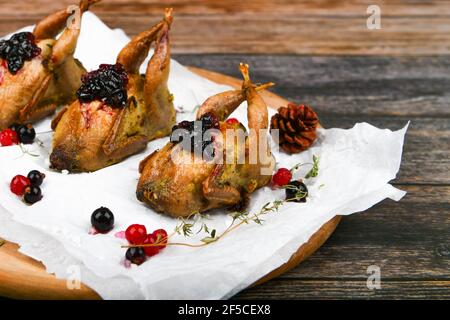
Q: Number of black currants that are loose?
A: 7